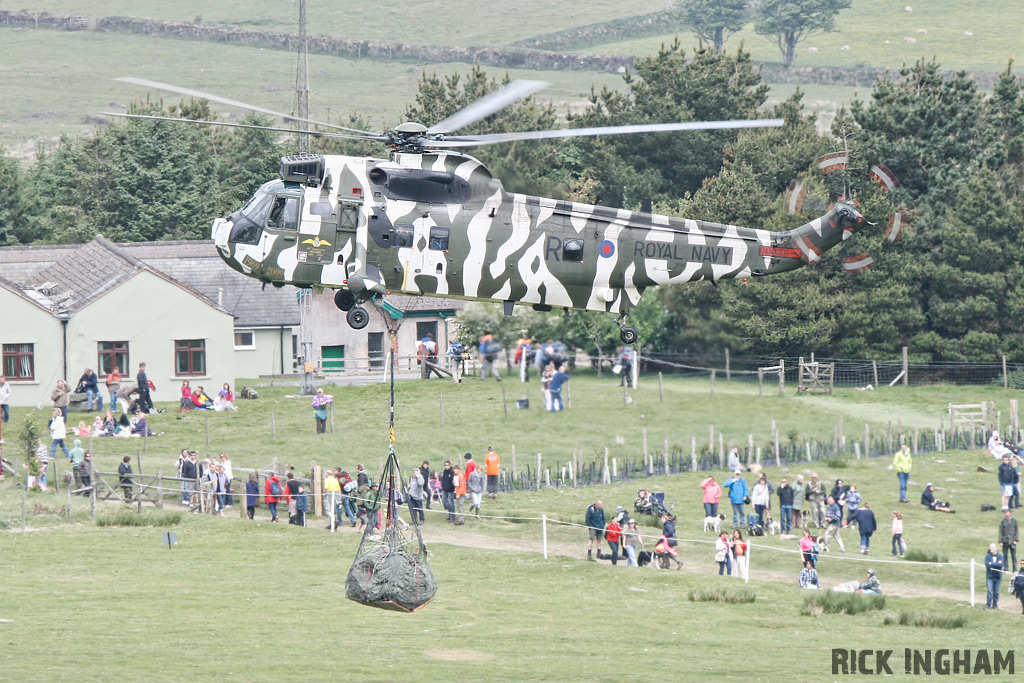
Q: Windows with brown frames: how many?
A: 3